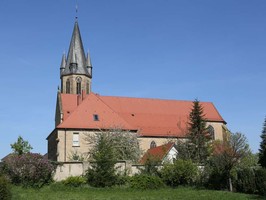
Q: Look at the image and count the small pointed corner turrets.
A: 3